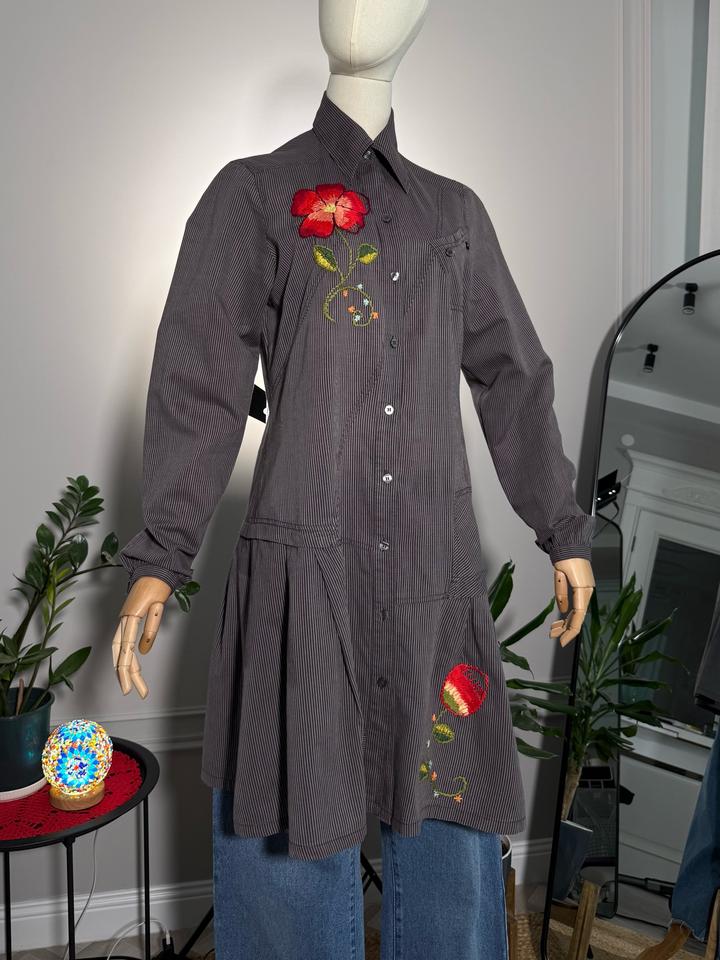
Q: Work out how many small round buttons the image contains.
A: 10